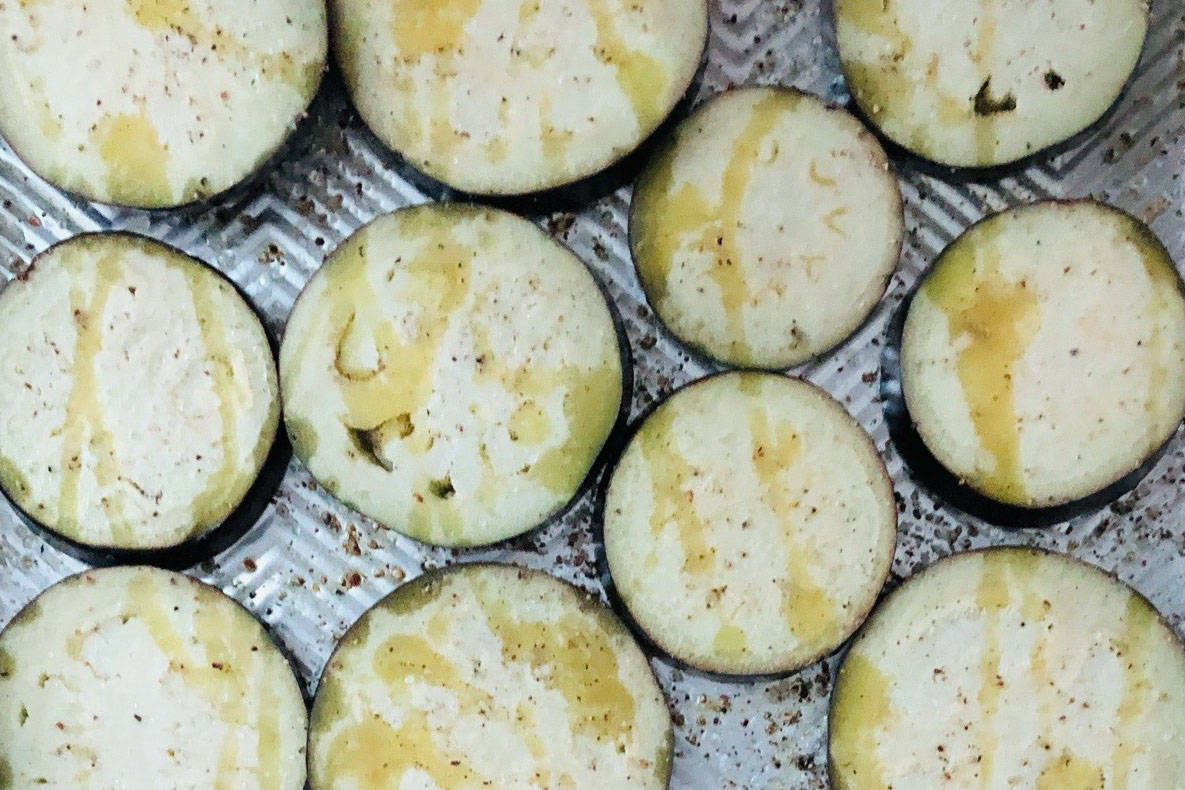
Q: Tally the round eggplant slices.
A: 11